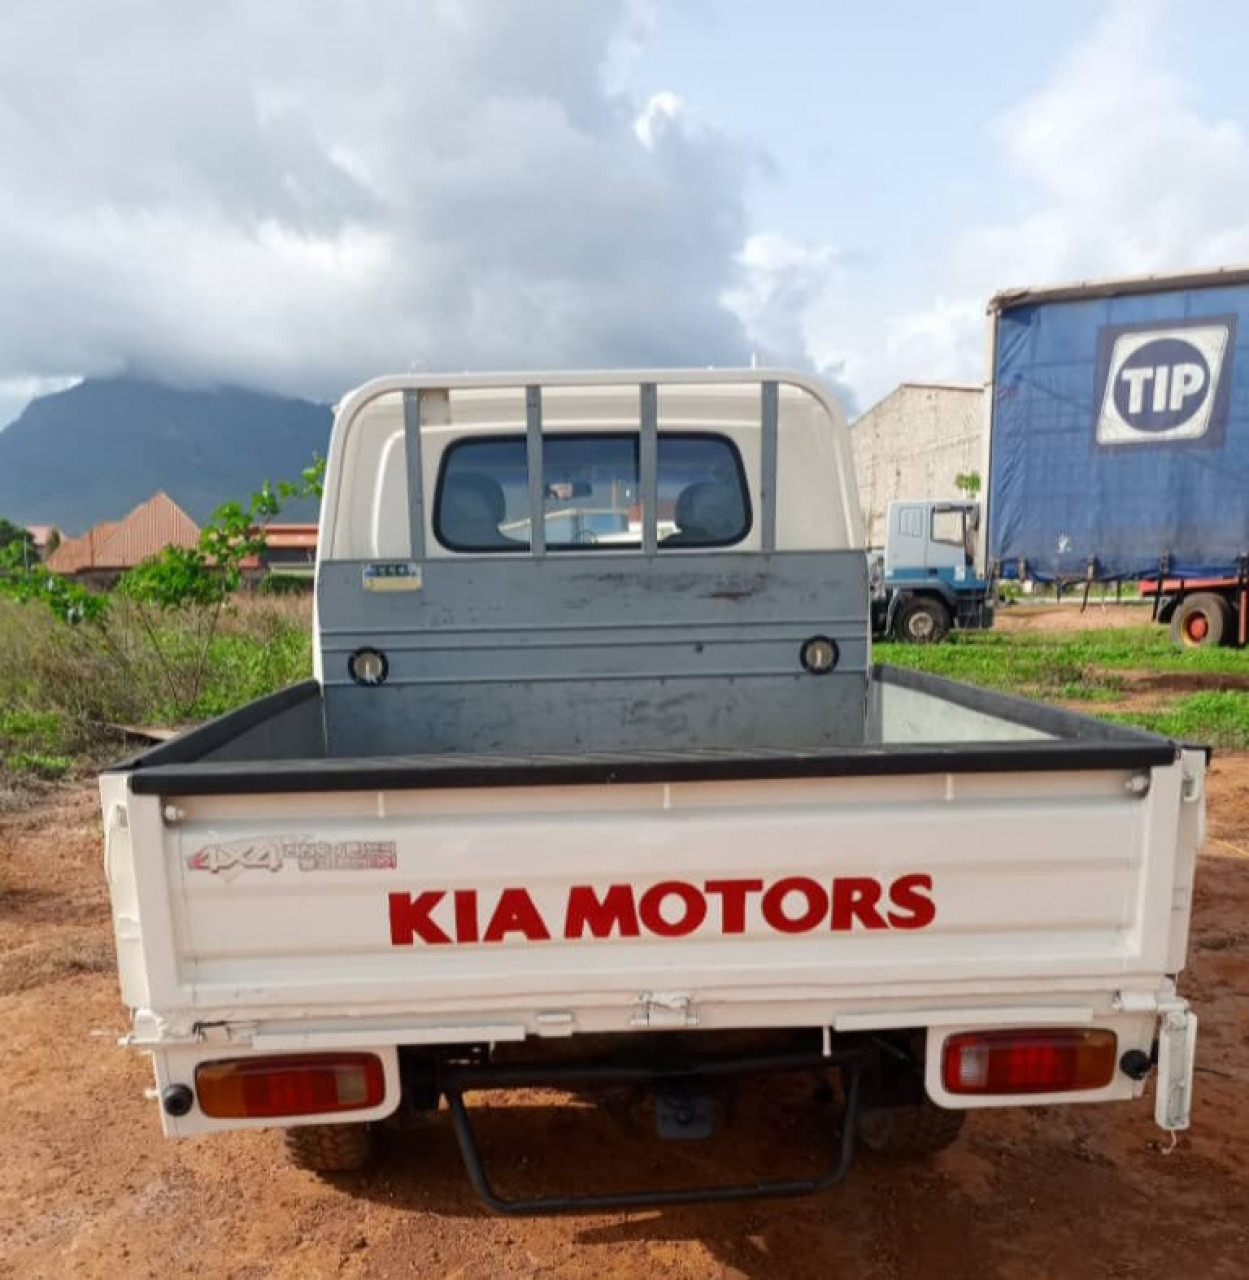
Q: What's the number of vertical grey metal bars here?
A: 4